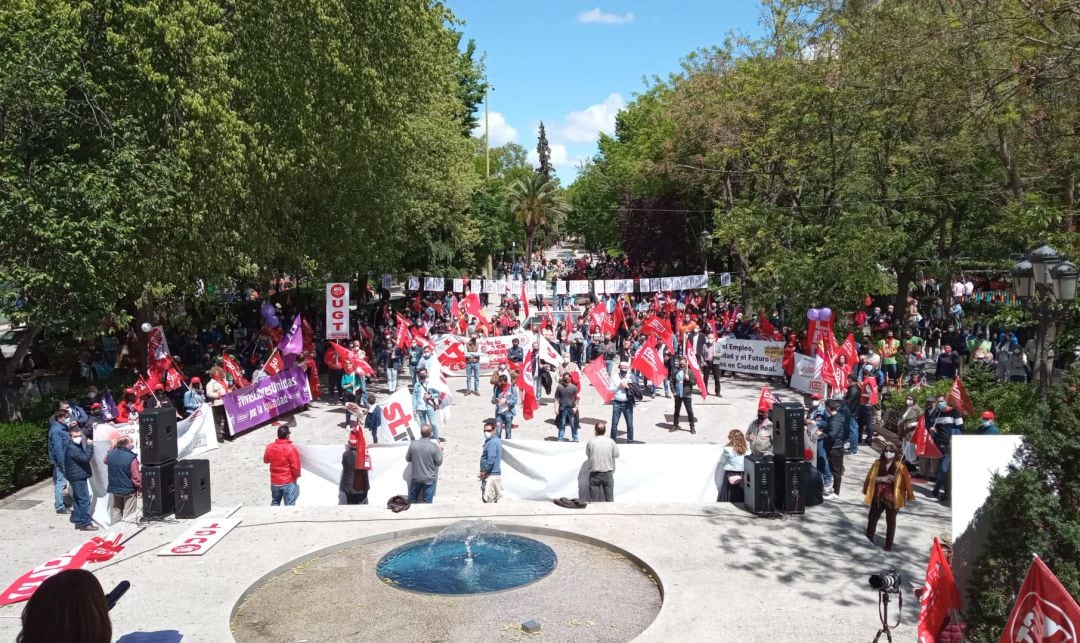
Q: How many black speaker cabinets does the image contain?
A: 6